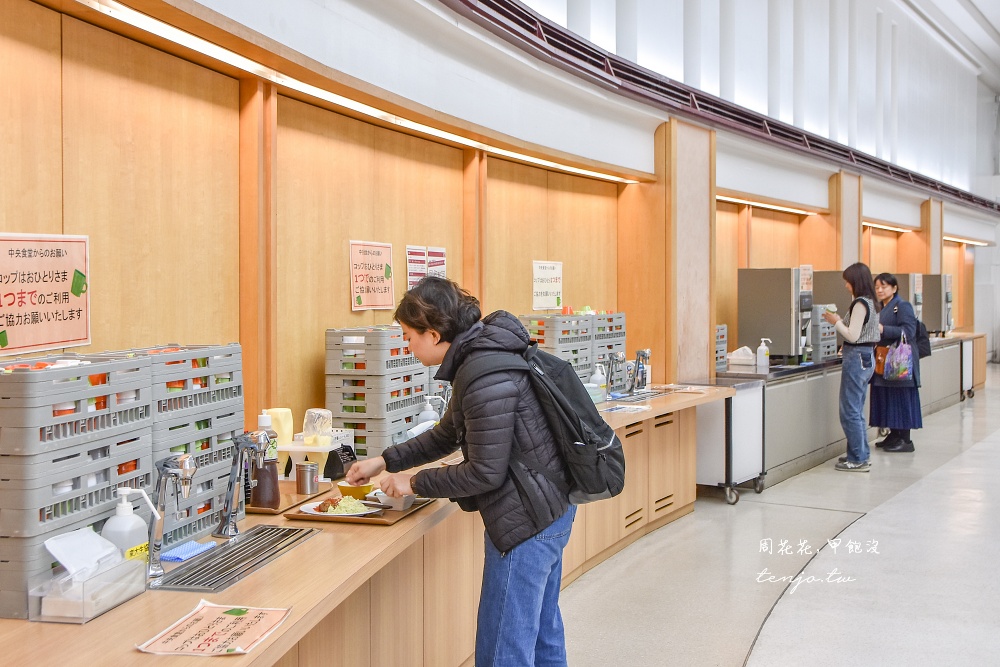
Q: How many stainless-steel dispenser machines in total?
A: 4